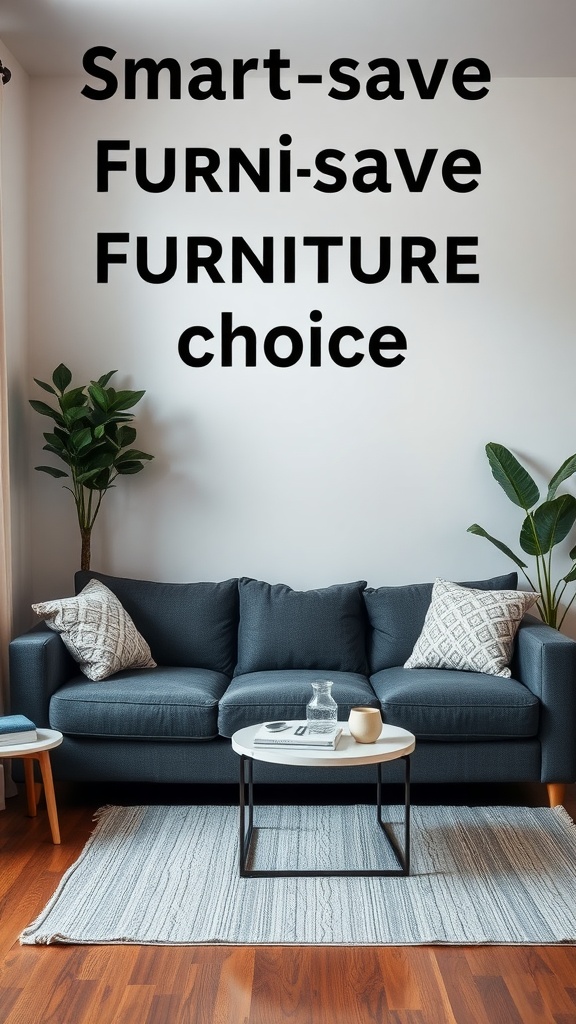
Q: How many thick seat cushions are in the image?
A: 3